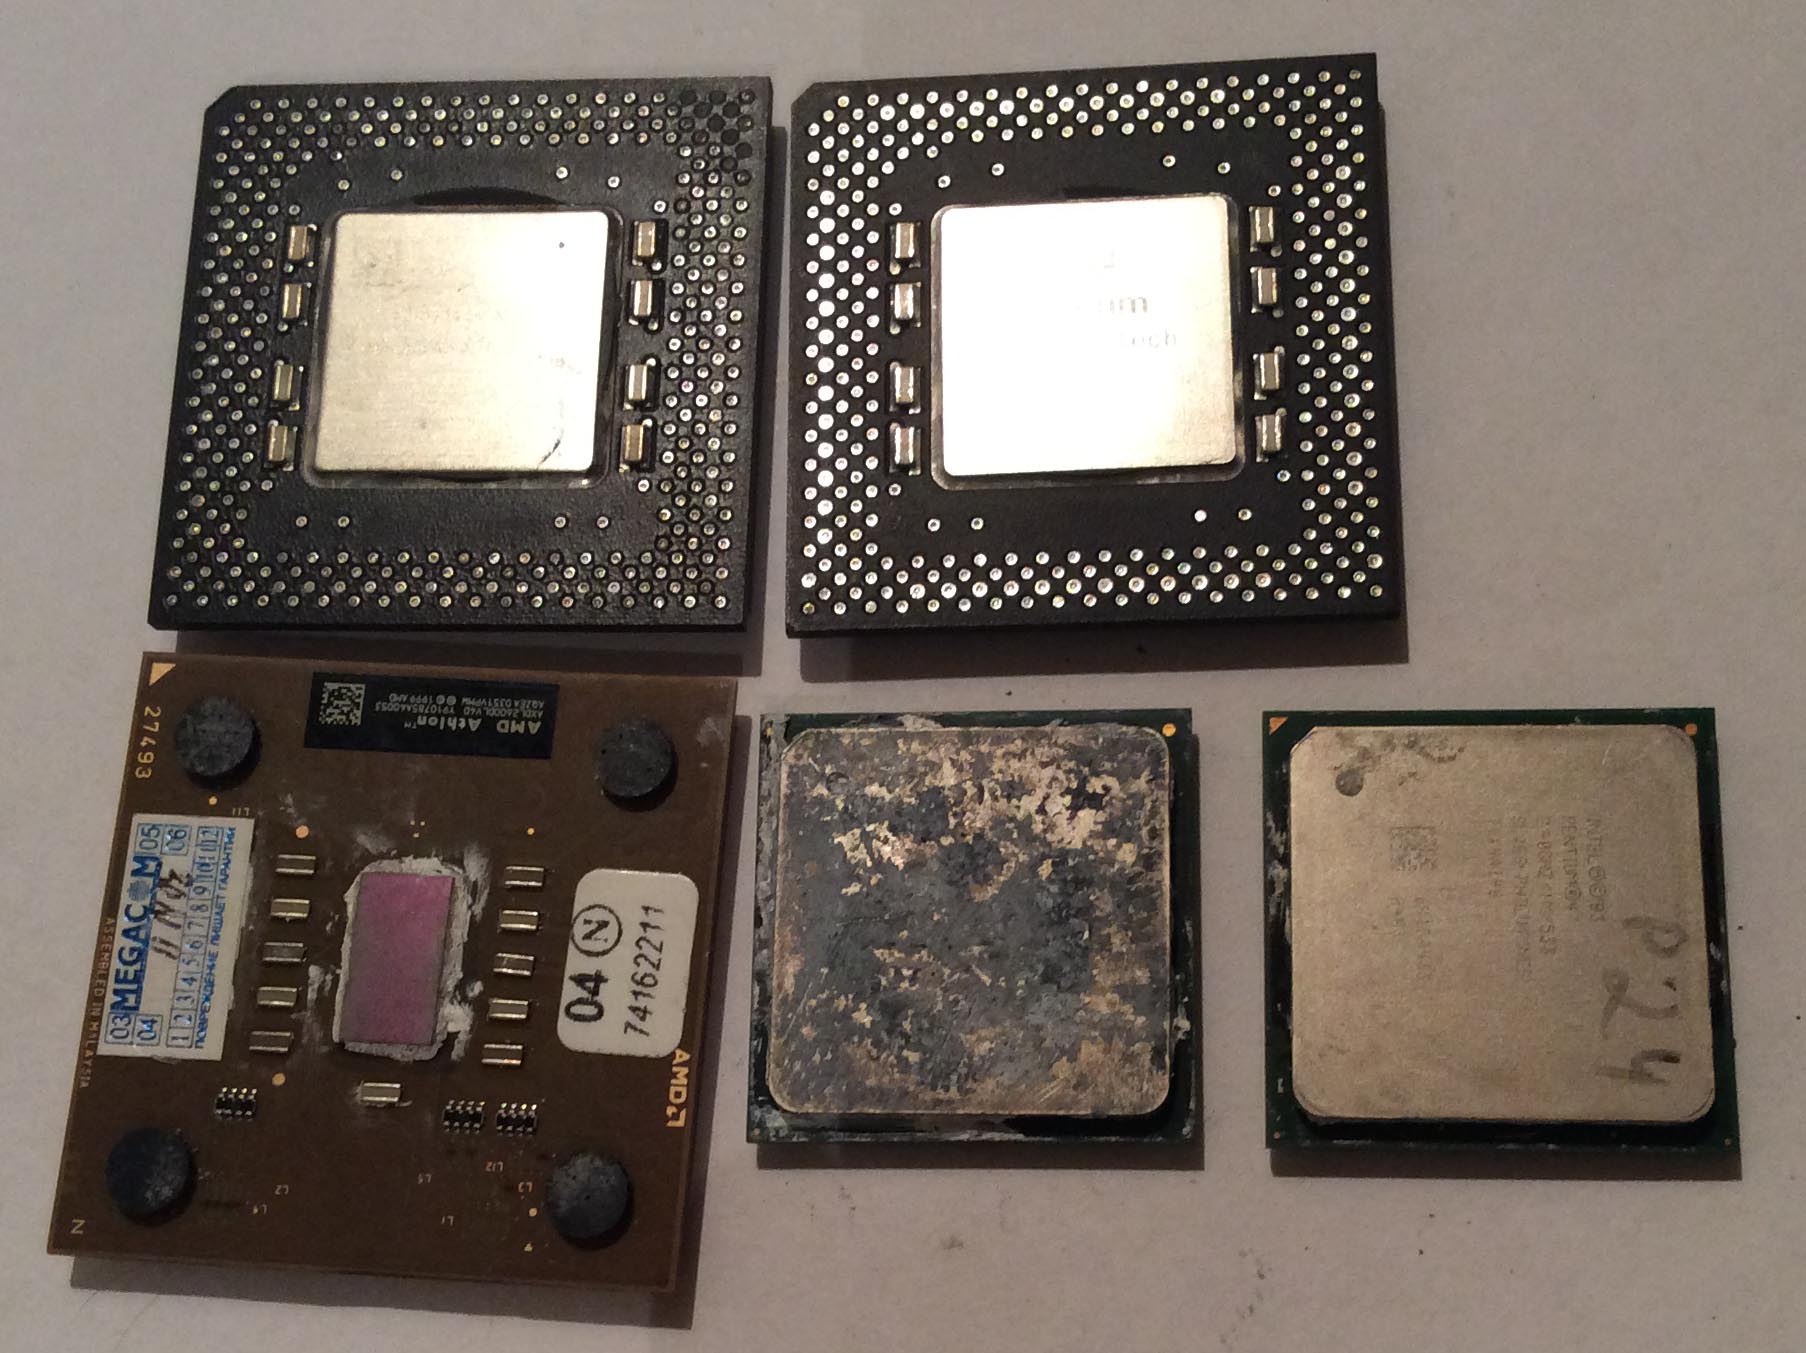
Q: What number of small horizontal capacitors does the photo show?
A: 11